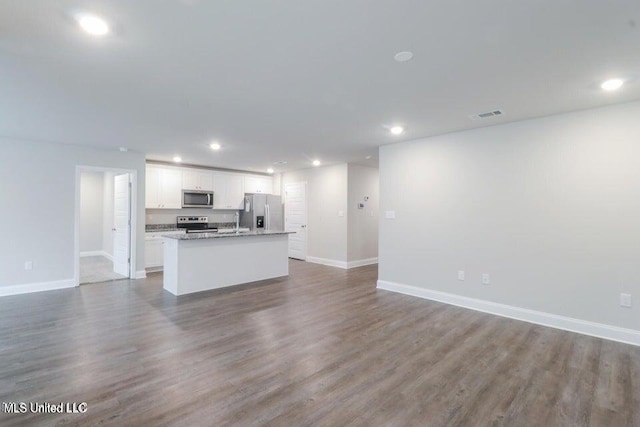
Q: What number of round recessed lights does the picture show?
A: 7